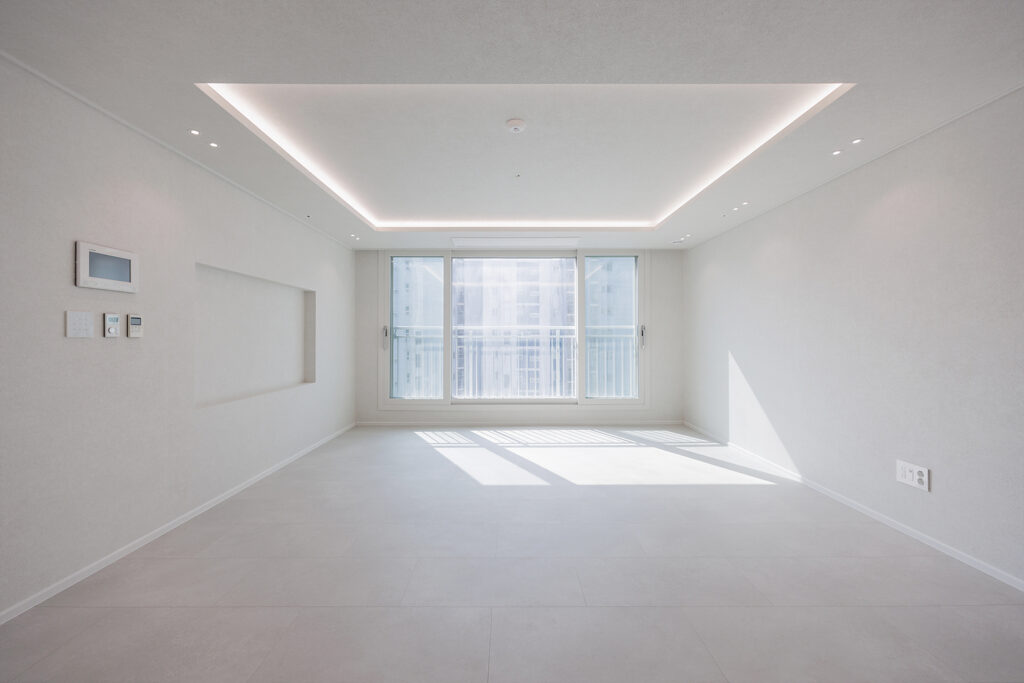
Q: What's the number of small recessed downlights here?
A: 10